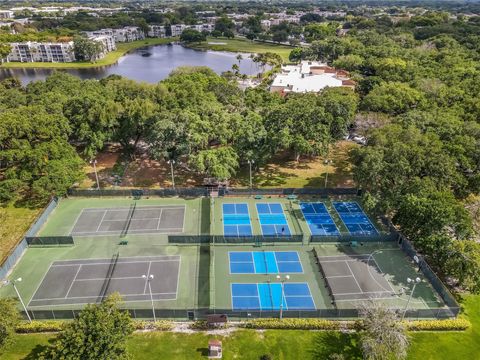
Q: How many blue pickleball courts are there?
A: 6